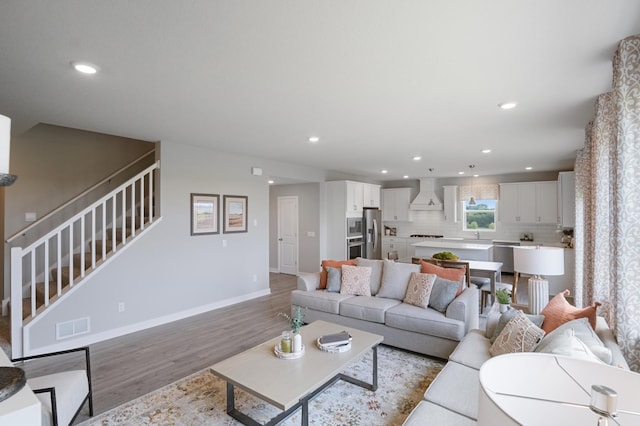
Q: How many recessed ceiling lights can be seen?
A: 11